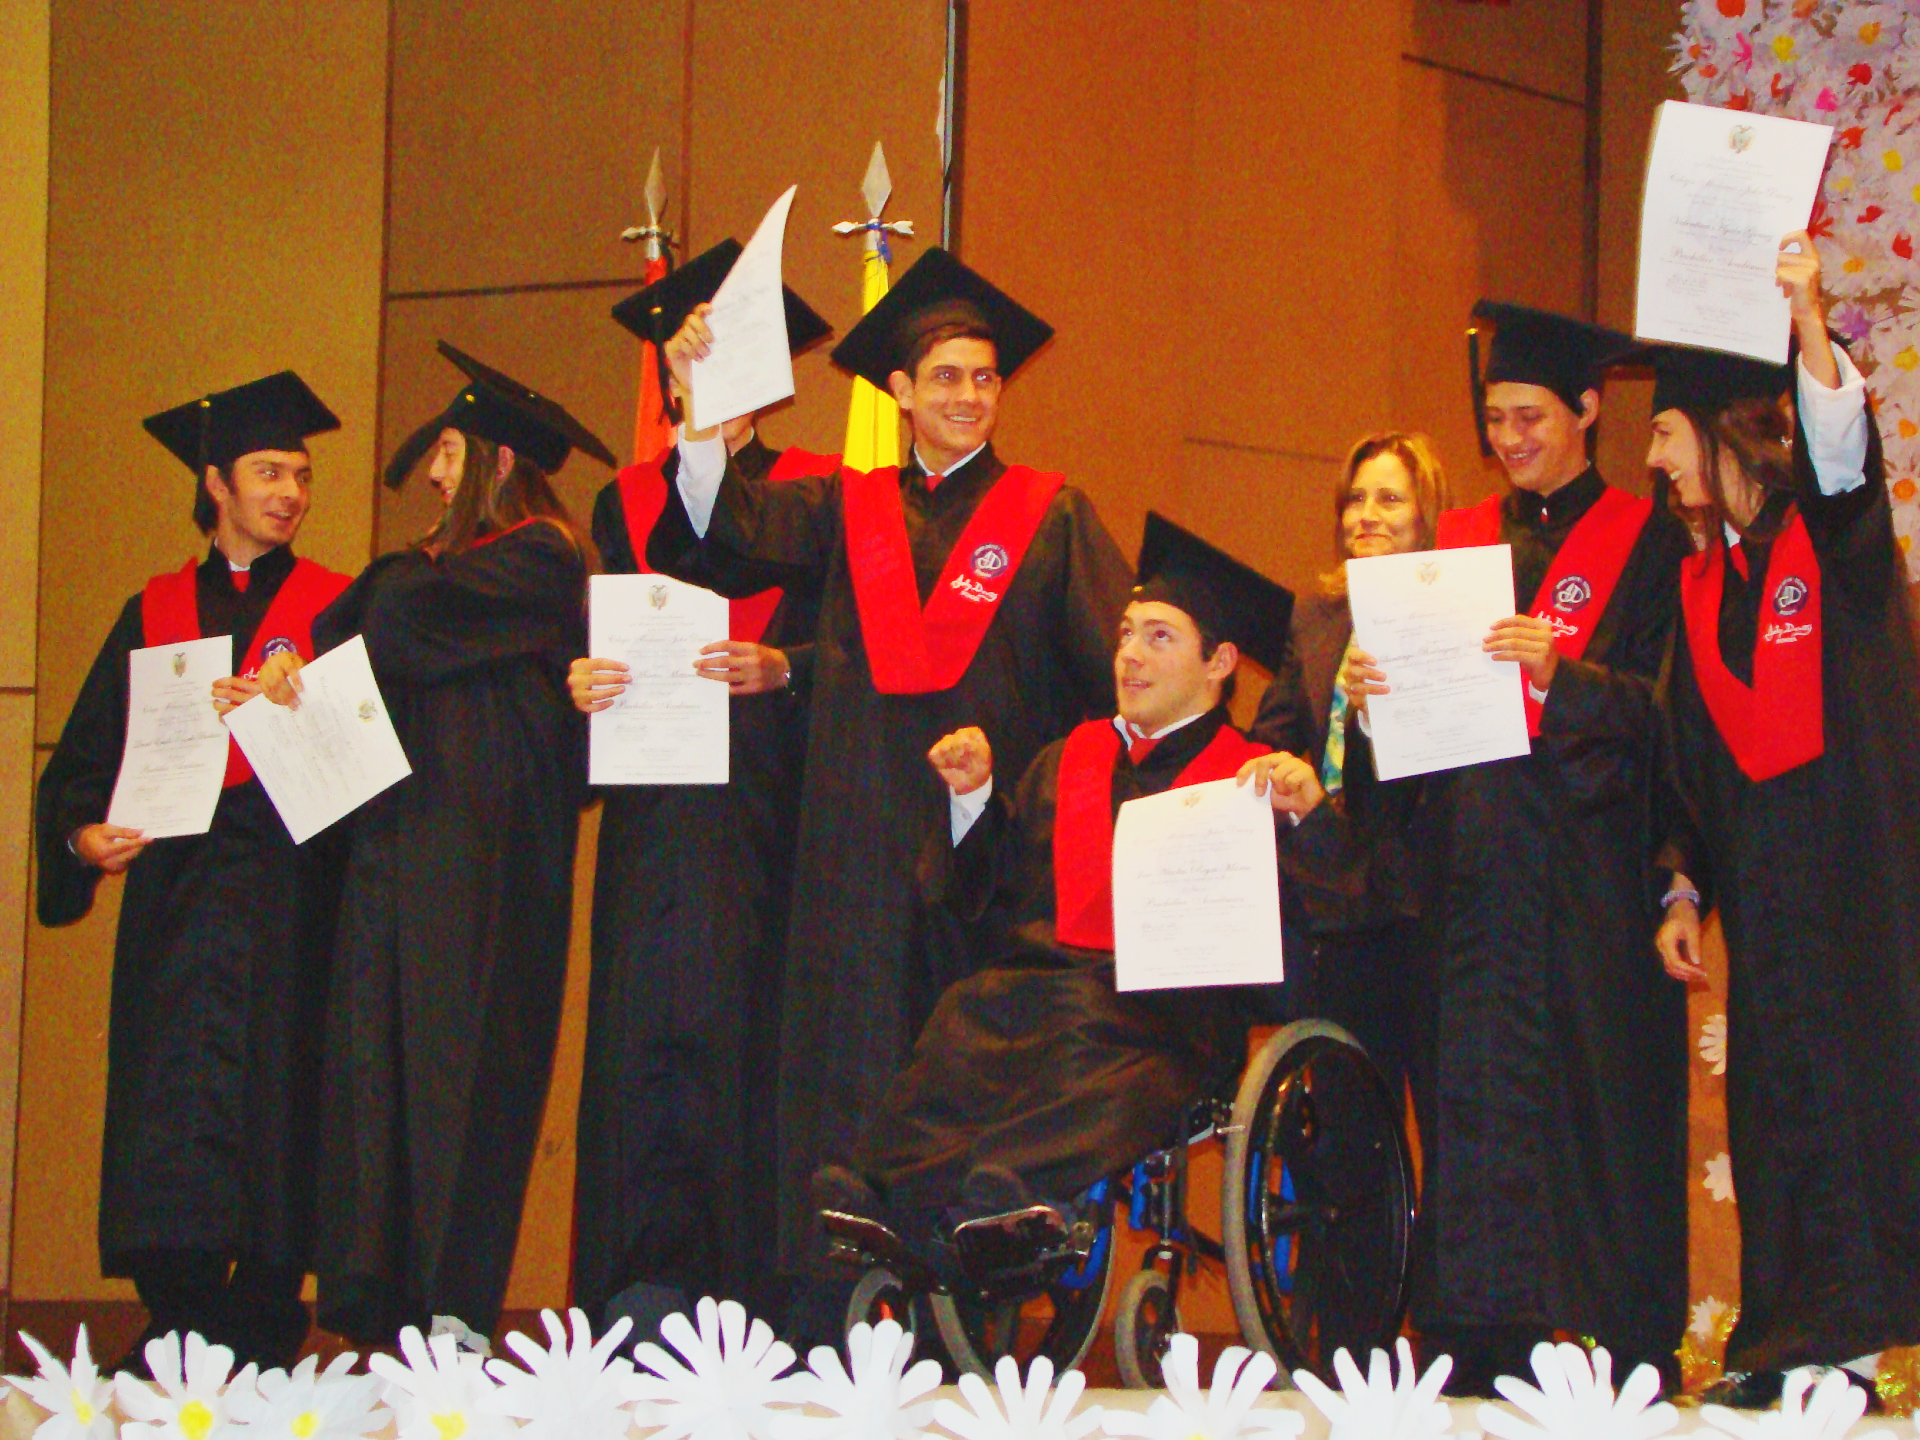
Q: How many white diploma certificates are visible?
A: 7